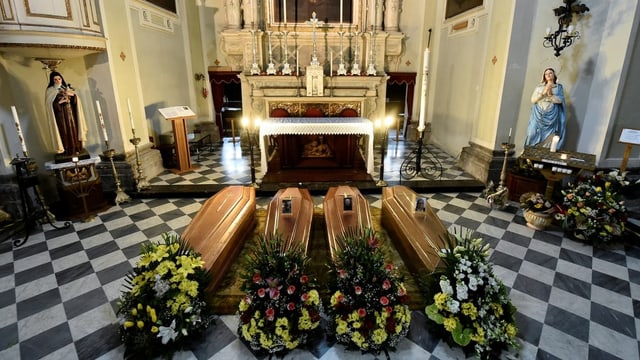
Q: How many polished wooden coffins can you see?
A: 4